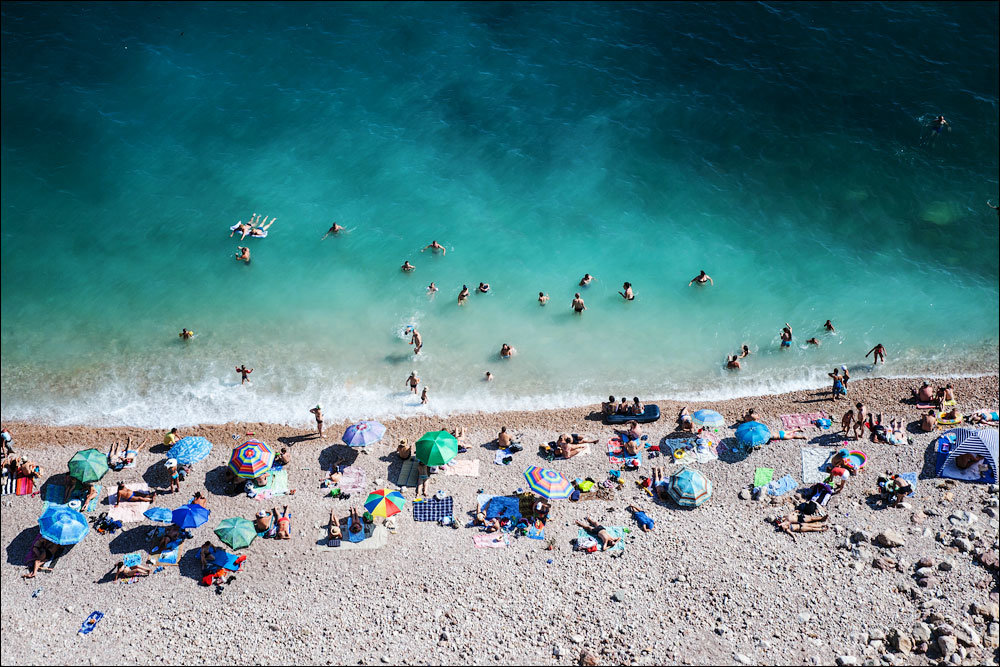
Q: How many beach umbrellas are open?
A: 14